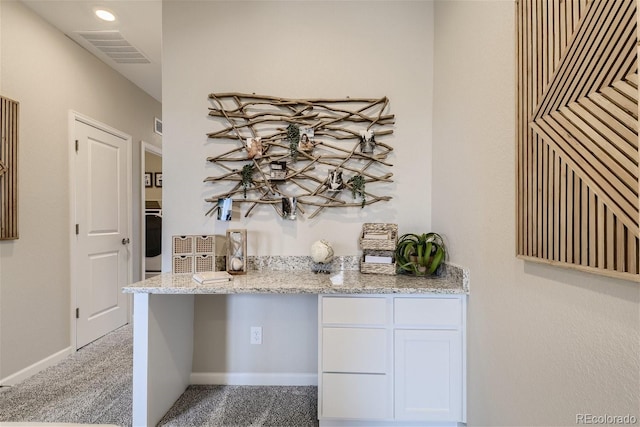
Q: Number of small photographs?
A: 7